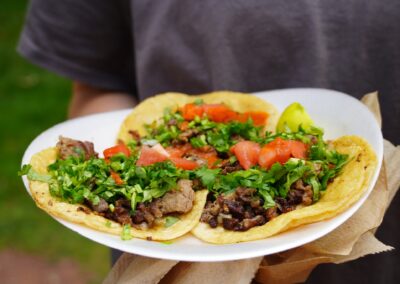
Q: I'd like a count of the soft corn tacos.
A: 3